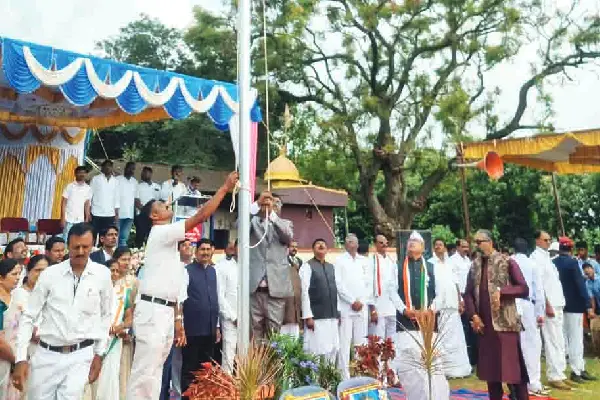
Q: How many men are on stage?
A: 6